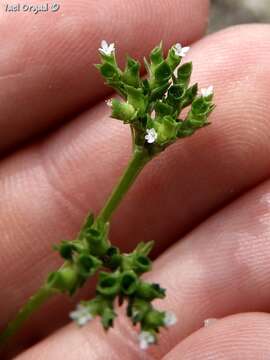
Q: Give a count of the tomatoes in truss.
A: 0